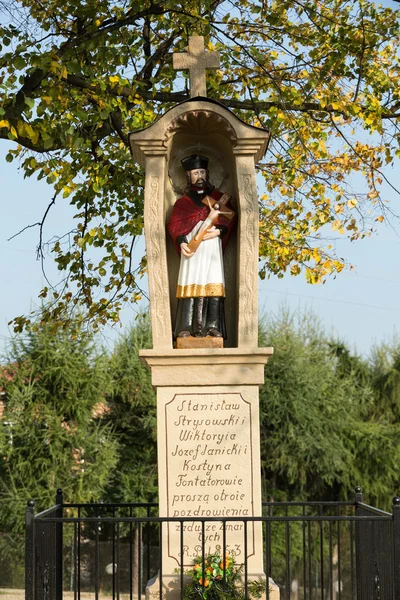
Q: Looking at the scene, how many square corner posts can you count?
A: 4